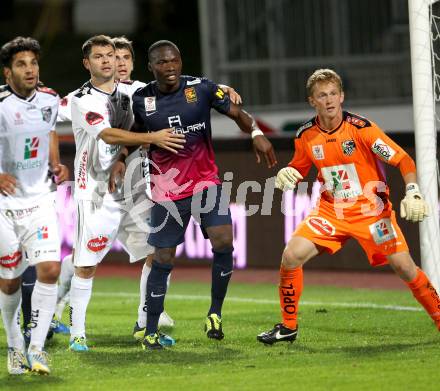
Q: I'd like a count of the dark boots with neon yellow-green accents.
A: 2